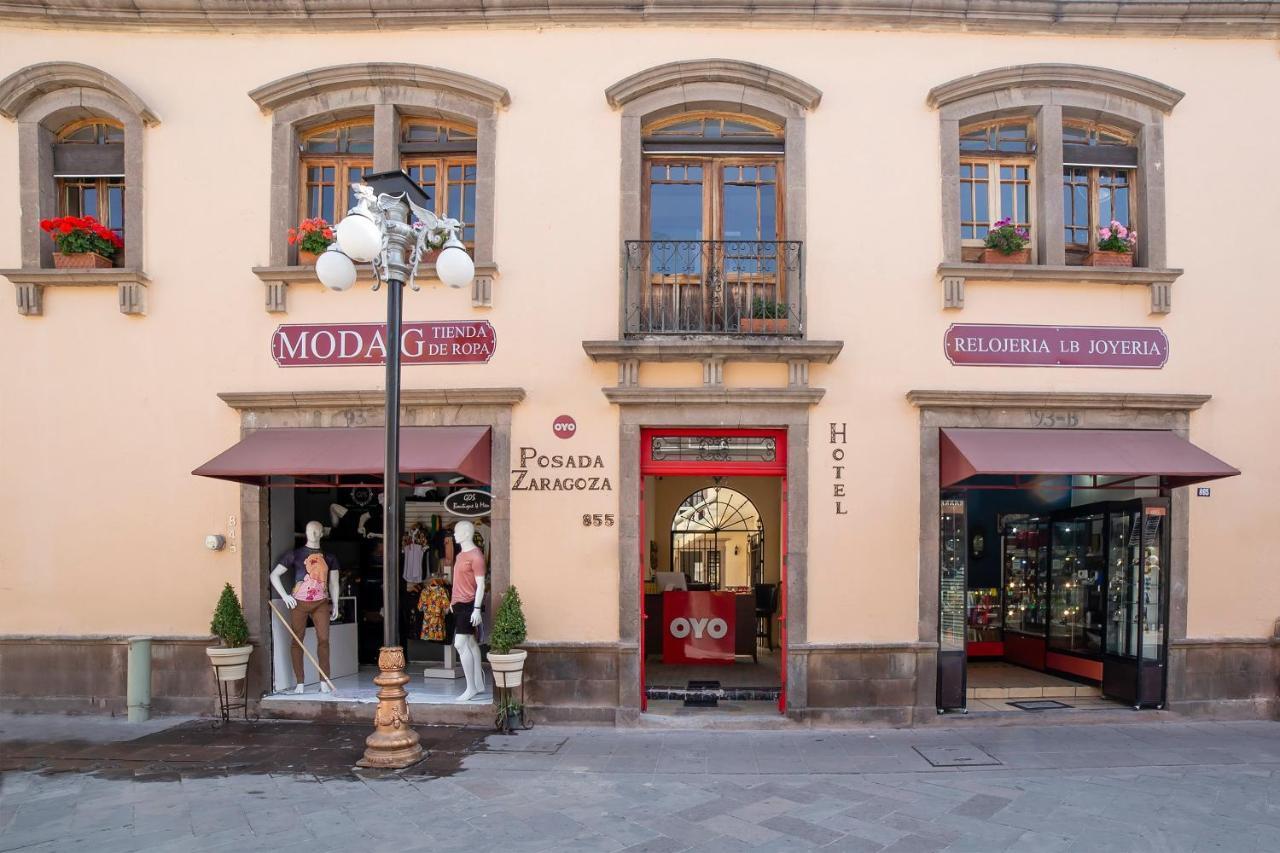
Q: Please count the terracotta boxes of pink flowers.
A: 2